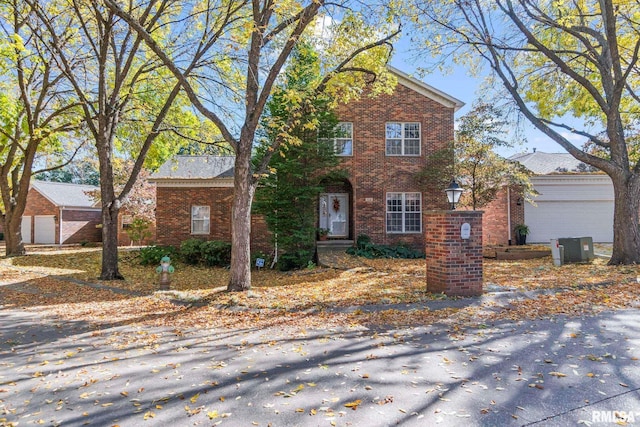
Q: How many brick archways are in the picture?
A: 1